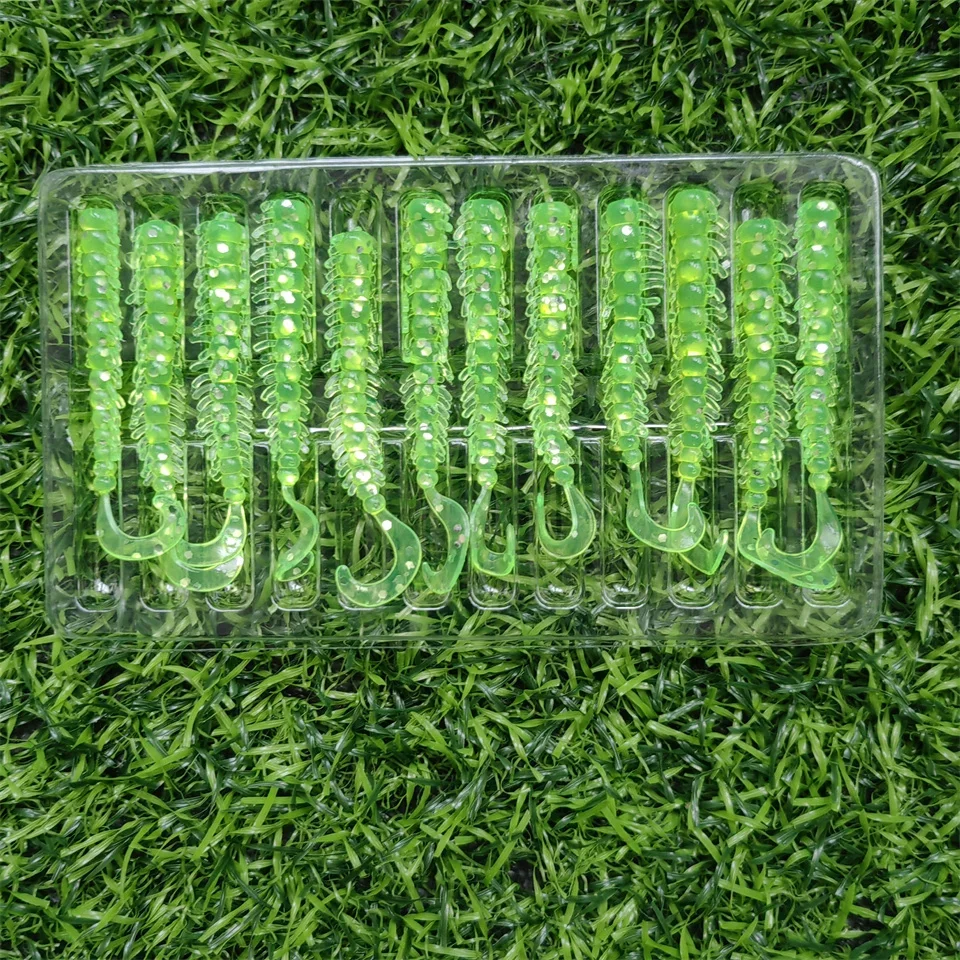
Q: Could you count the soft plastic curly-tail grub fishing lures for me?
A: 12